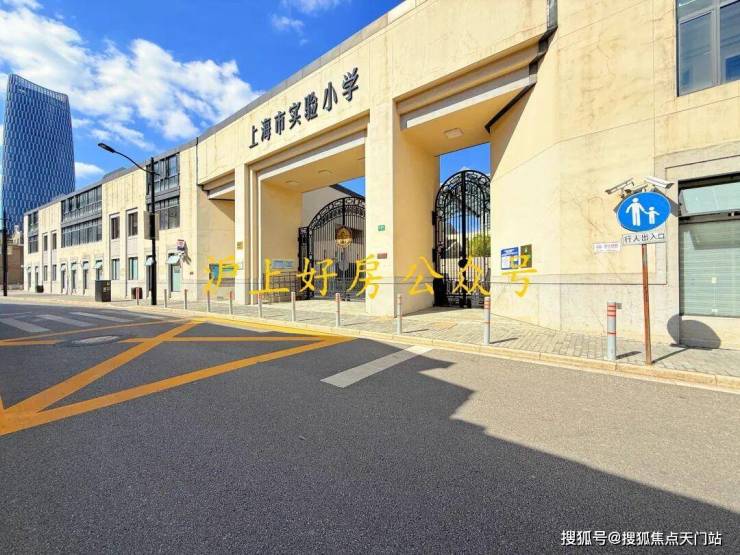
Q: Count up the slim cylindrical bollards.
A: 11